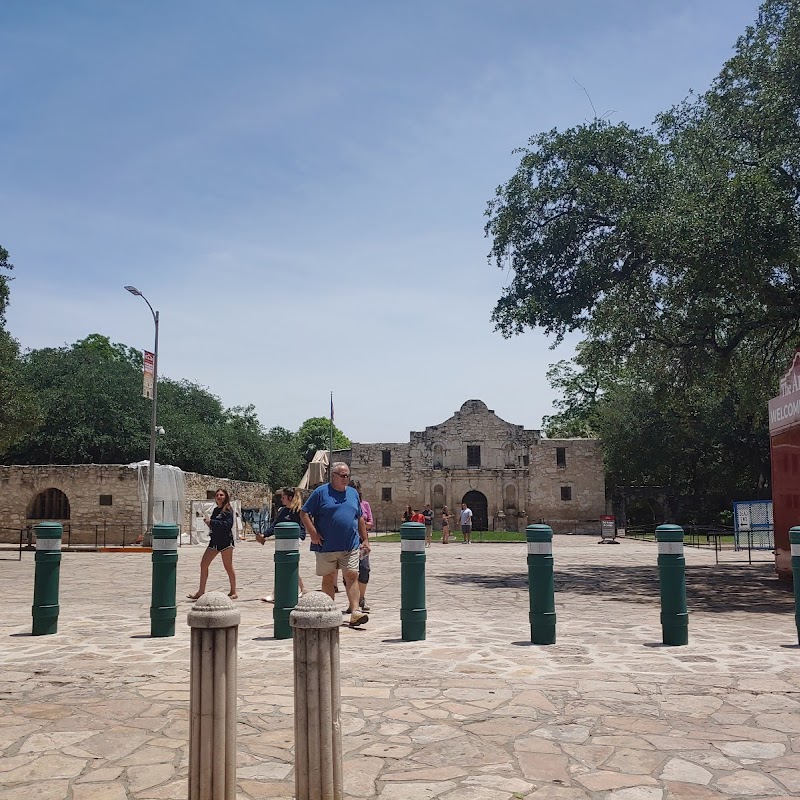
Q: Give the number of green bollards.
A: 7